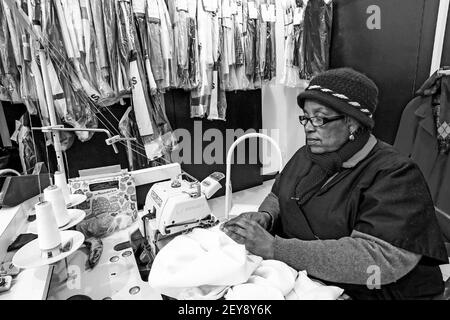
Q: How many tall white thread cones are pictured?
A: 3